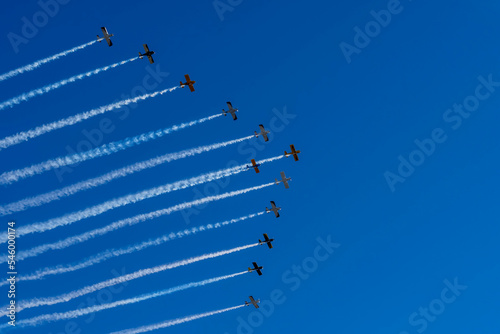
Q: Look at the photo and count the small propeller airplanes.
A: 12